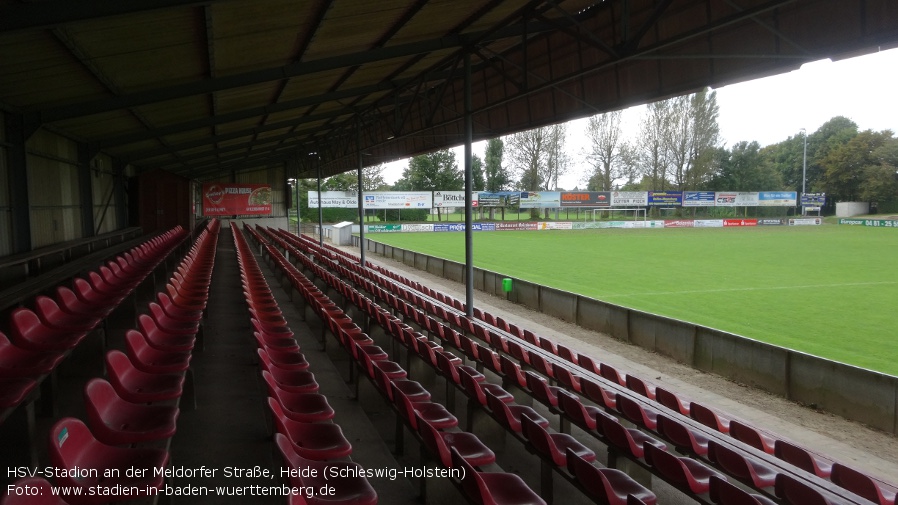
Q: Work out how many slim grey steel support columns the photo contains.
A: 4